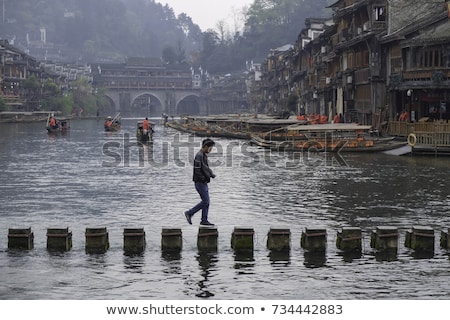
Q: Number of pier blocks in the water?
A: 13